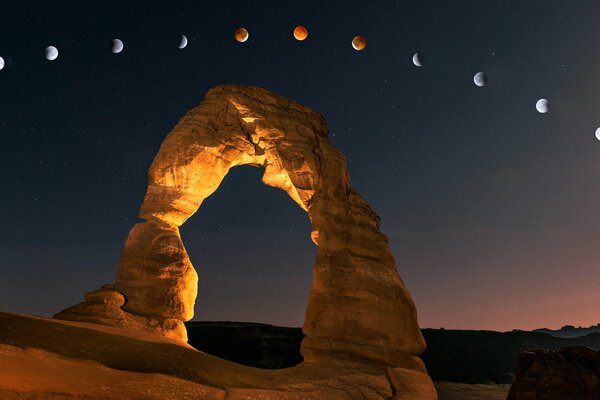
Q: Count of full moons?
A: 3